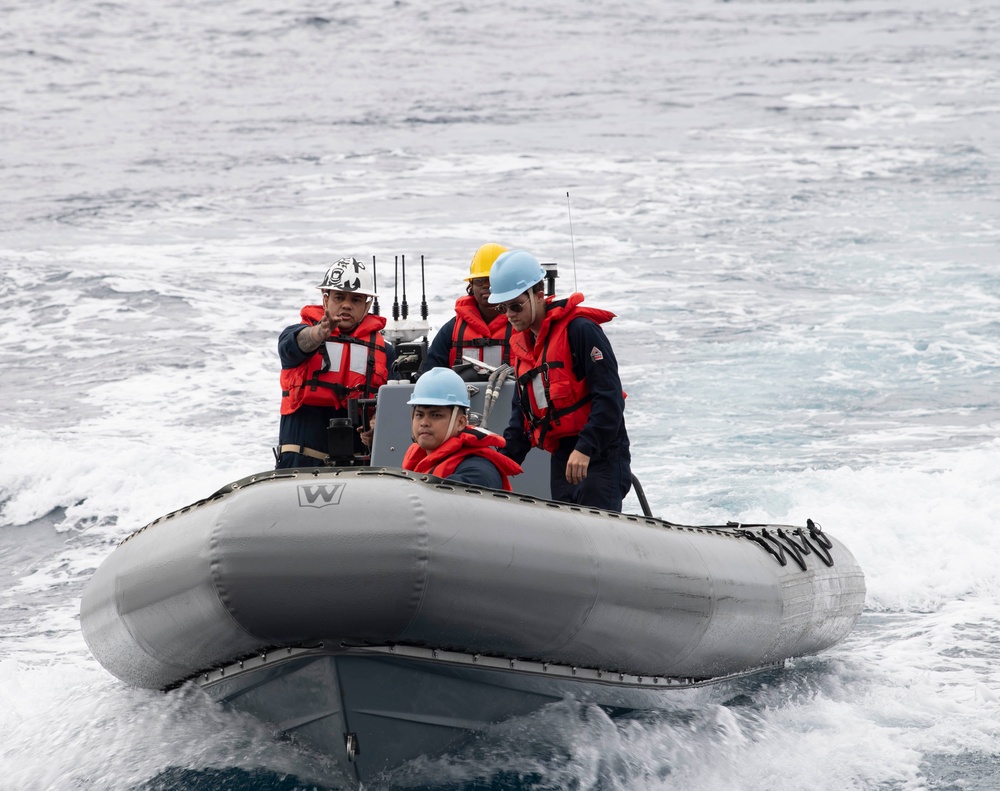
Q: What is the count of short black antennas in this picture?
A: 4